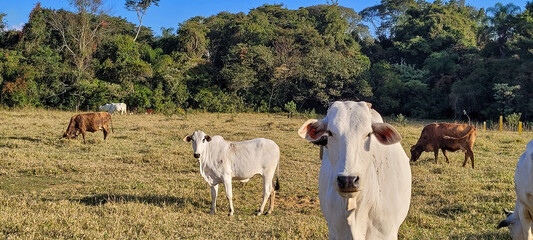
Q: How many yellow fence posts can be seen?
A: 3